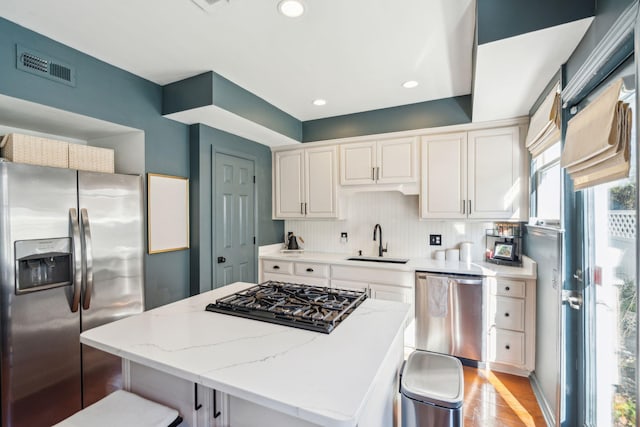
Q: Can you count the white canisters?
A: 3